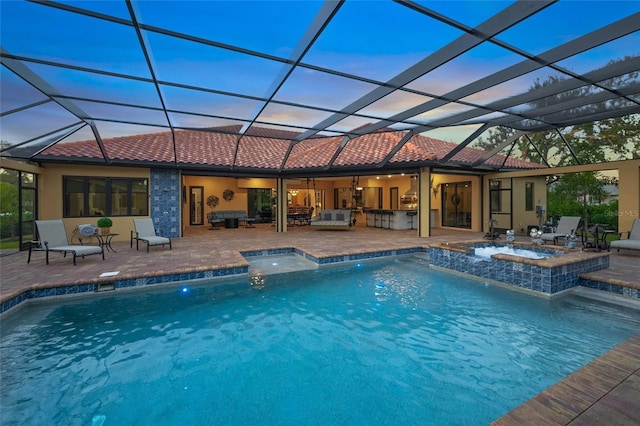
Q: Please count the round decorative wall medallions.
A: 2